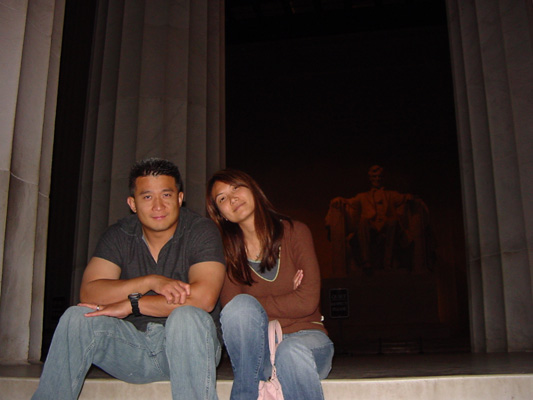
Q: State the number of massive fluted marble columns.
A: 3